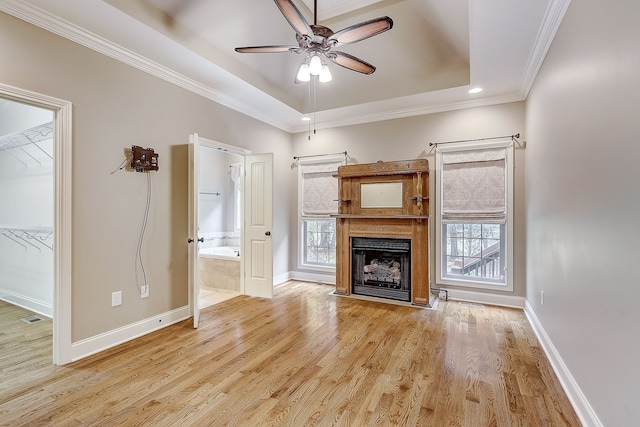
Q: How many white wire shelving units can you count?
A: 2